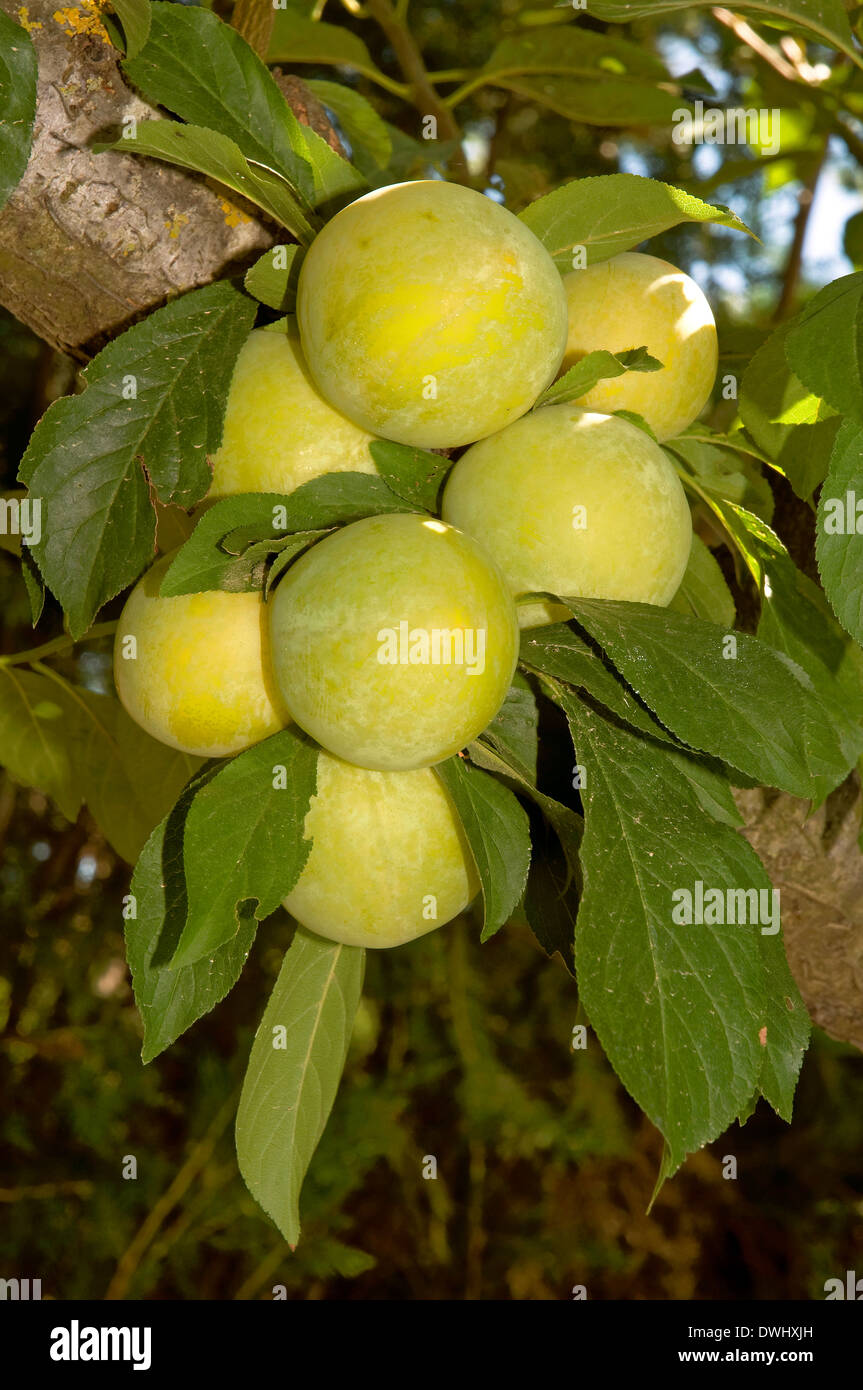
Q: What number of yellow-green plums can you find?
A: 7